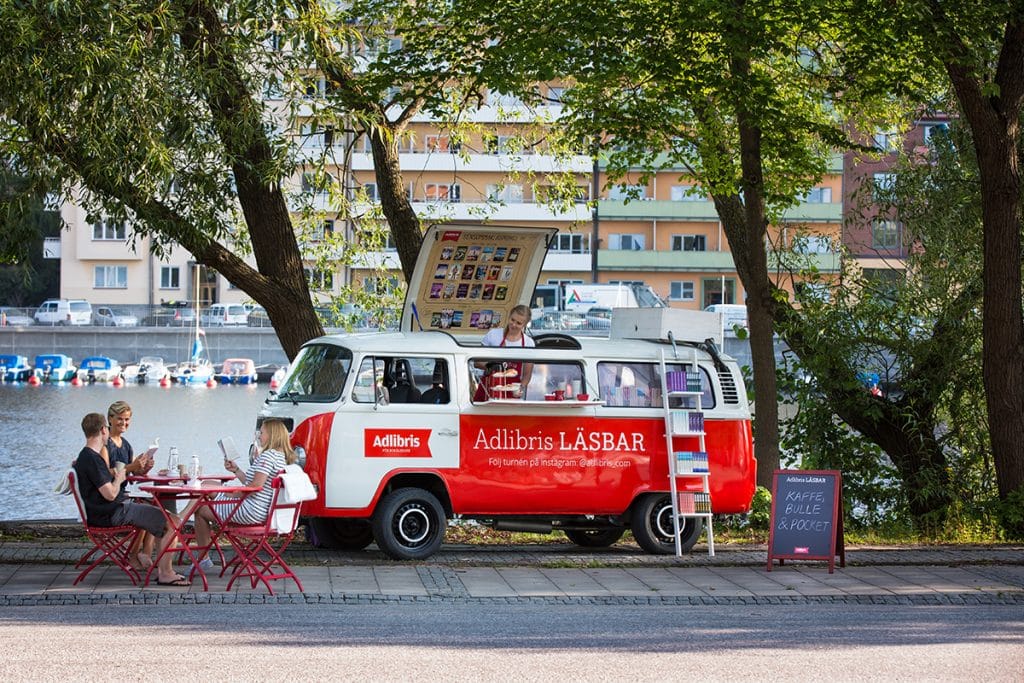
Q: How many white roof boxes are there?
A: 1